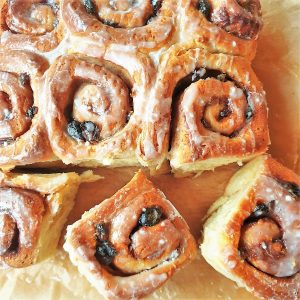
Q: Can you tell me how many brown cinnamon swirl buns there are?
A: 9